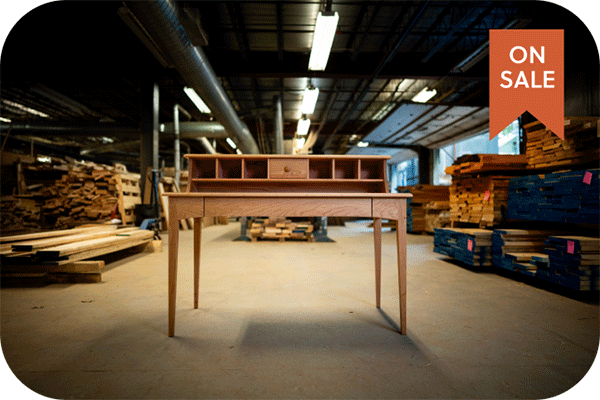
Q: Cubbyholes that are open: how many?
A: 6